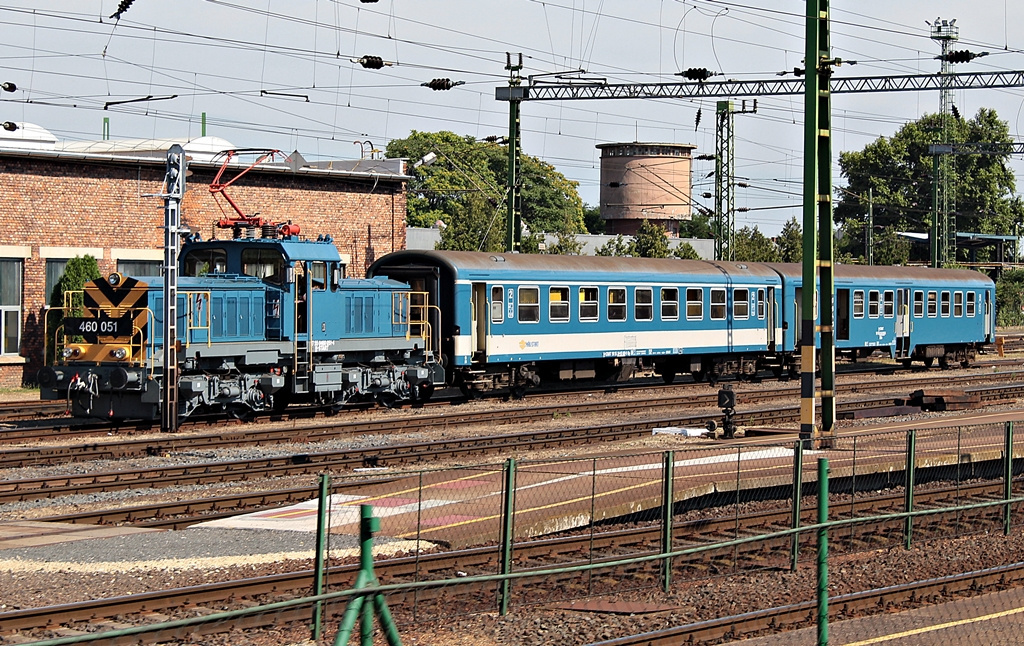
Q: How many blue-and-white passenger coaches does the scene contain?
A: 2